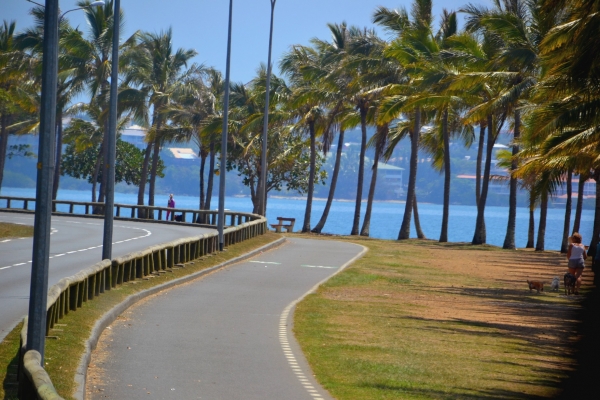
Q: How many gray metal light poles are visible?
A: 4